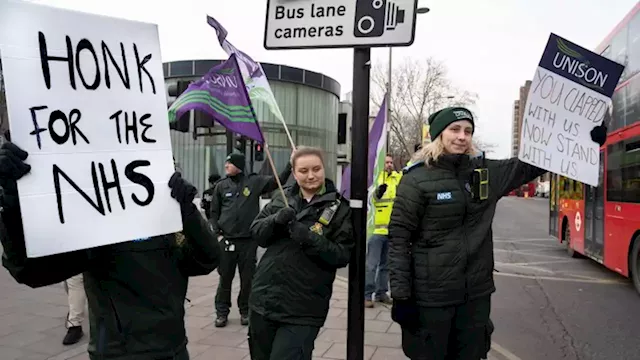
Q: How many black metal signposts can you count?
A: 1